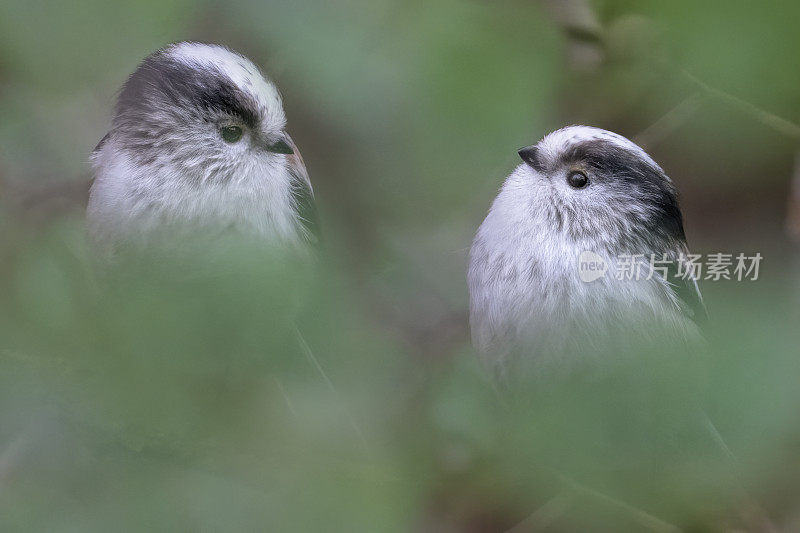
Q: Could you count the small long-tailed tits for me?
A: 2